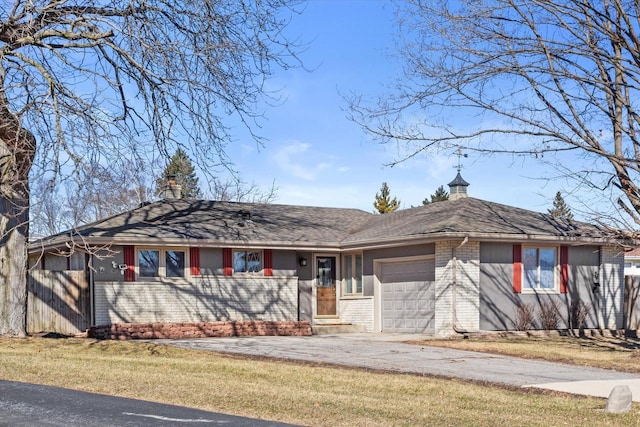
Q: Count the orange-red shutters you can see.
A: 6